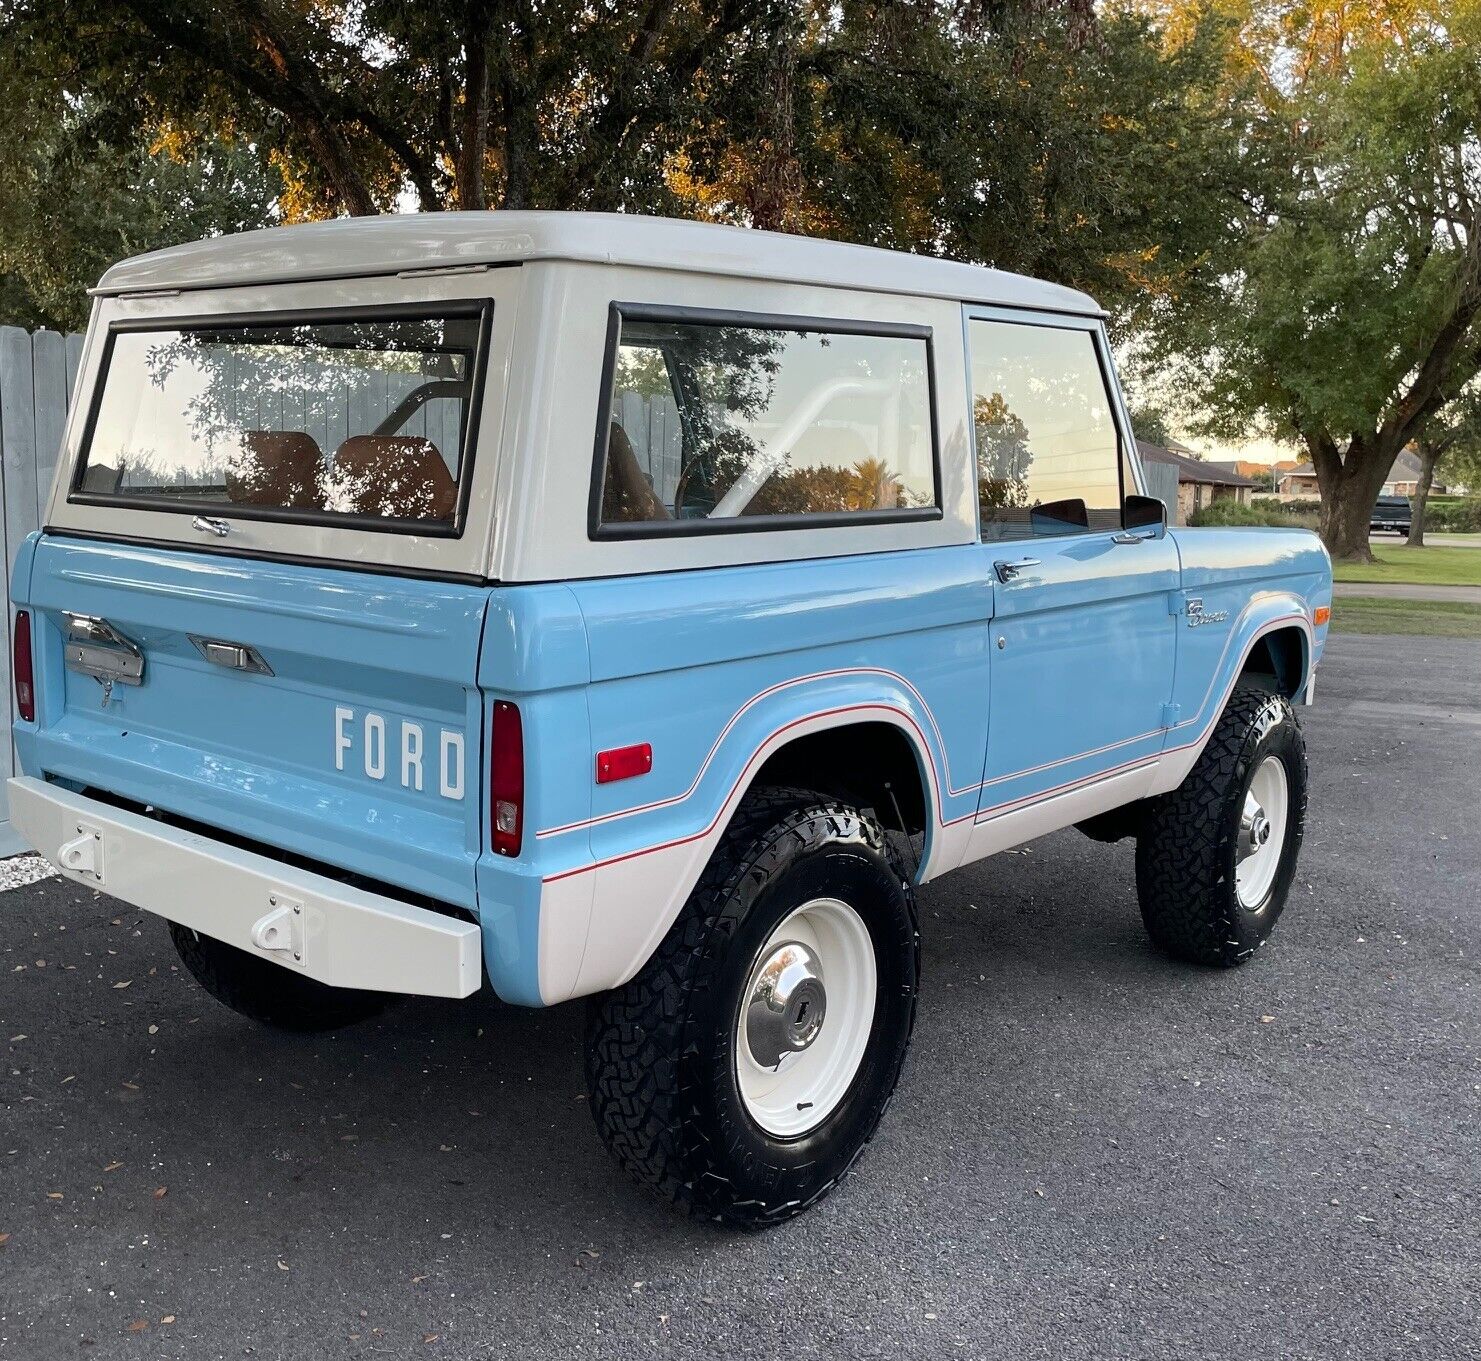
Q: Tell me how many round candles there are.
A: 0